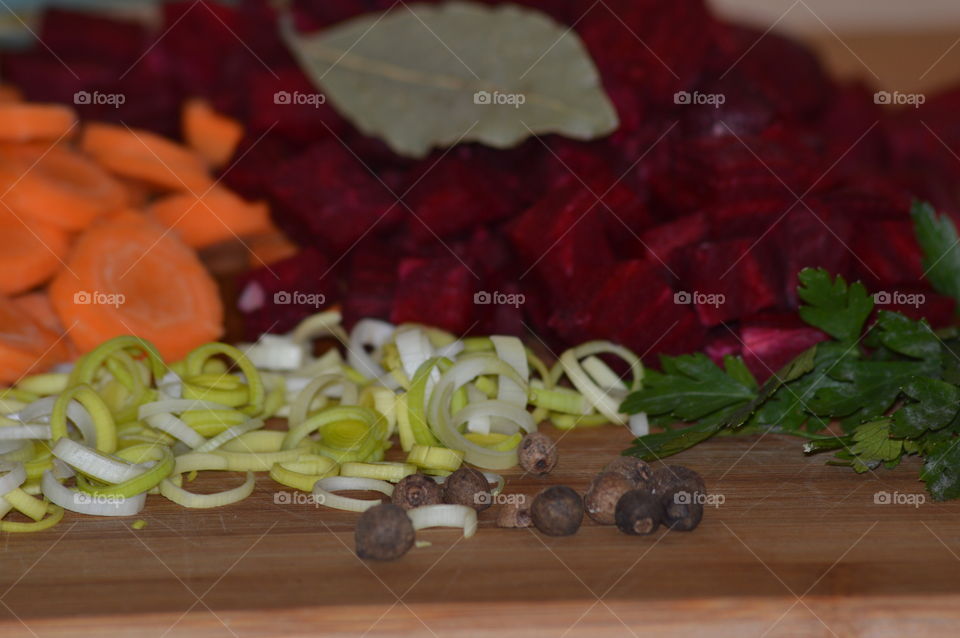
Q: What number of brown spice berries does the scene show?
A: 11